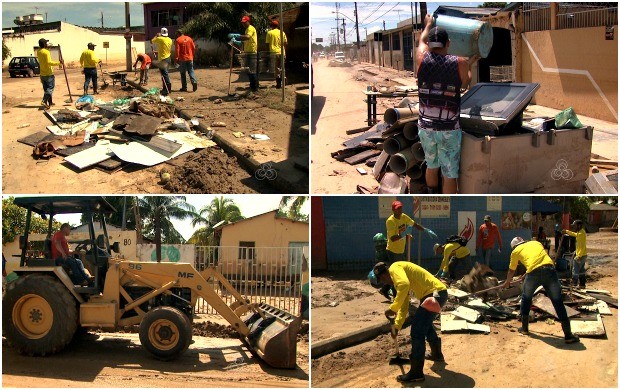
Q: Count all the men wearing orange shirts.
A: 3